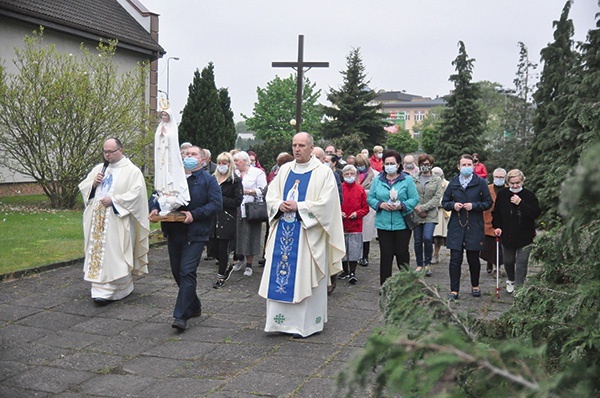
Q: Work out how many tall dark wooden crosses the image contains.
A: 1